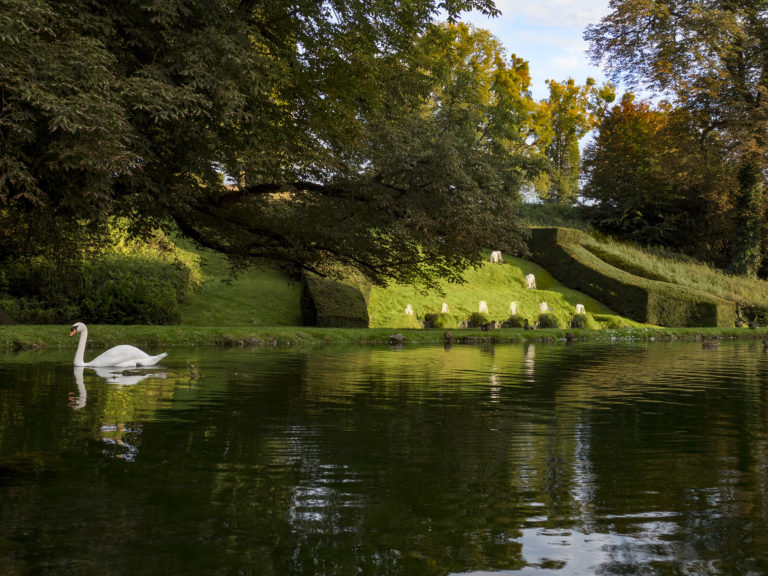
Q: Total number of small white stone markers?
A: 8